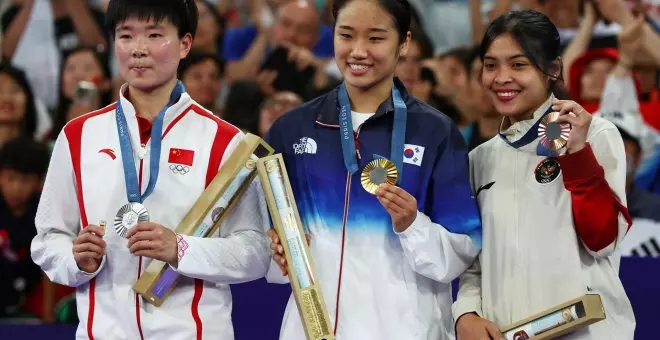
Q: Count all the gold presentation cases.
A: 3